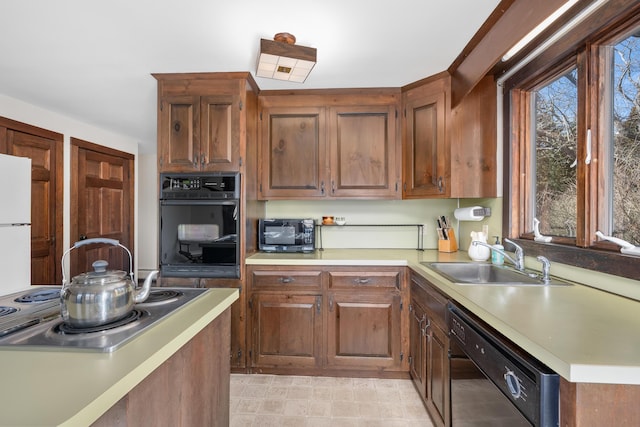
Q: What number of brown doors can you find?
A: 2